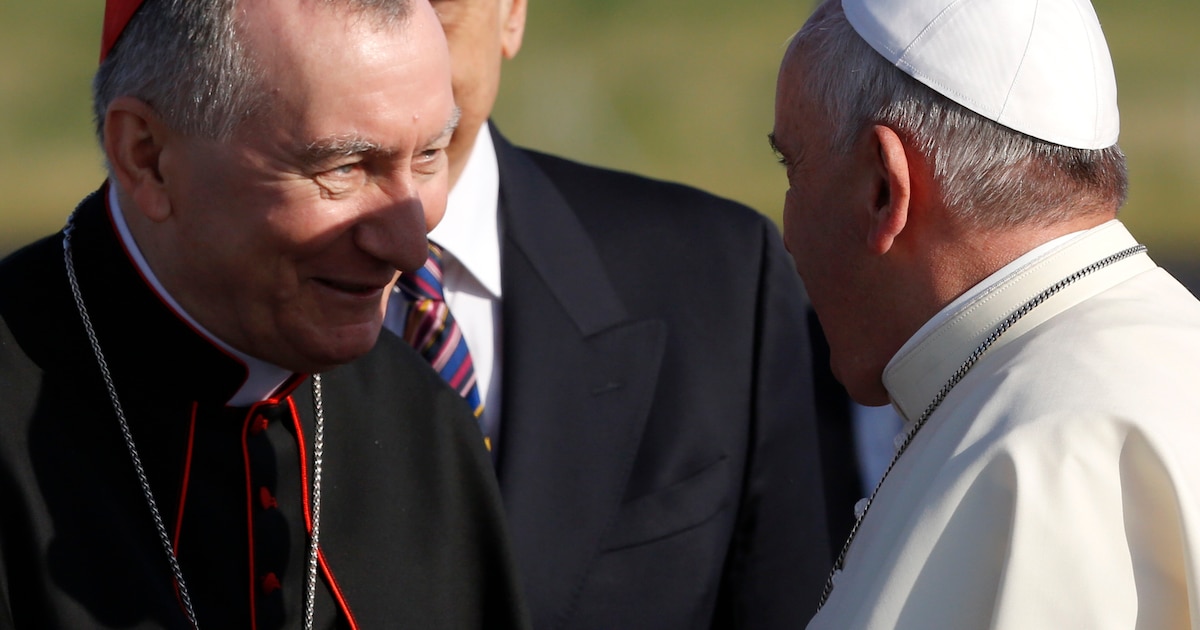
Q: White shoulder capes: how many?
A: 1